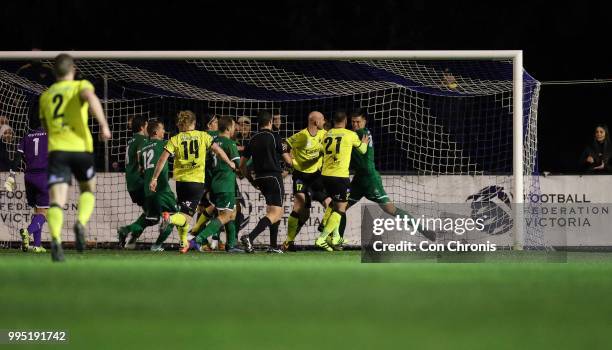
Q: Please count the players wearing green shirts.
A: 5